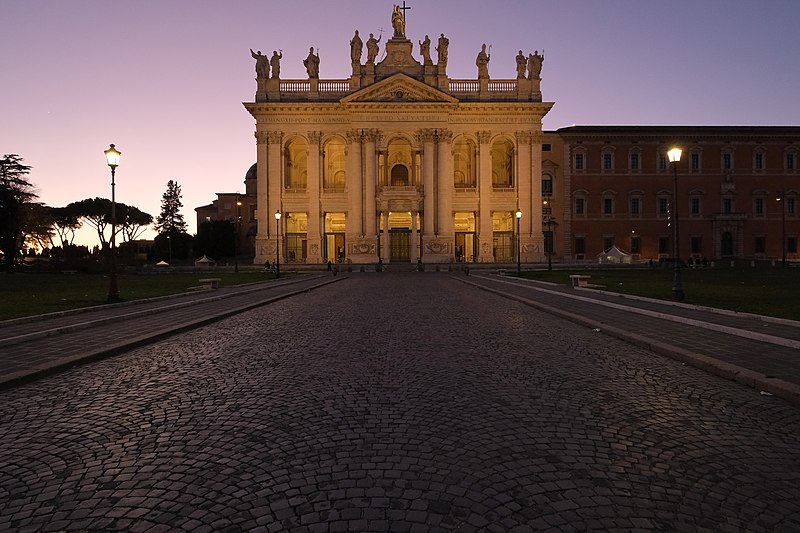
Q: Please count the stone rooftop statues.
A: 11